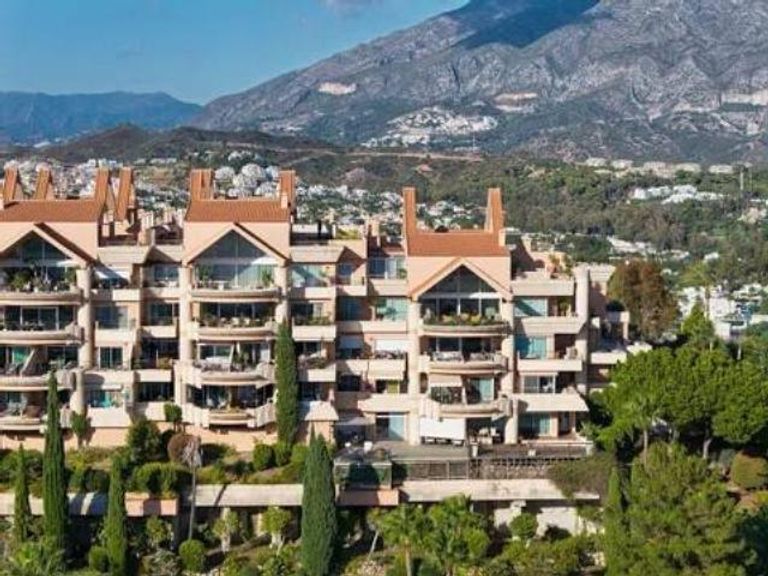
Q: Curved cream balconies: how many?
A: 11